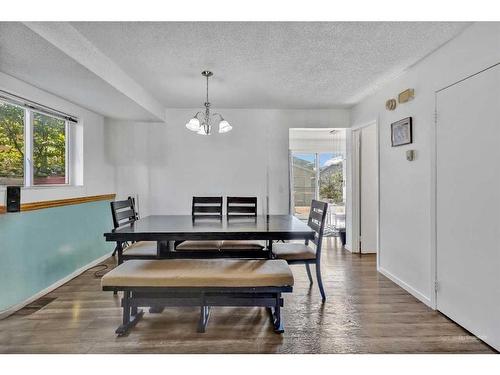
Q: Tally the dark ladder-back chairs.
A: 4